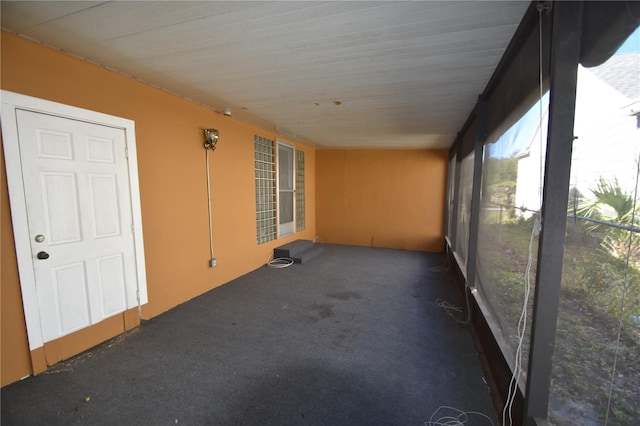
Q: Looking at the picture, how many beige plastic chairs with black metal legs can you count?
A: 0